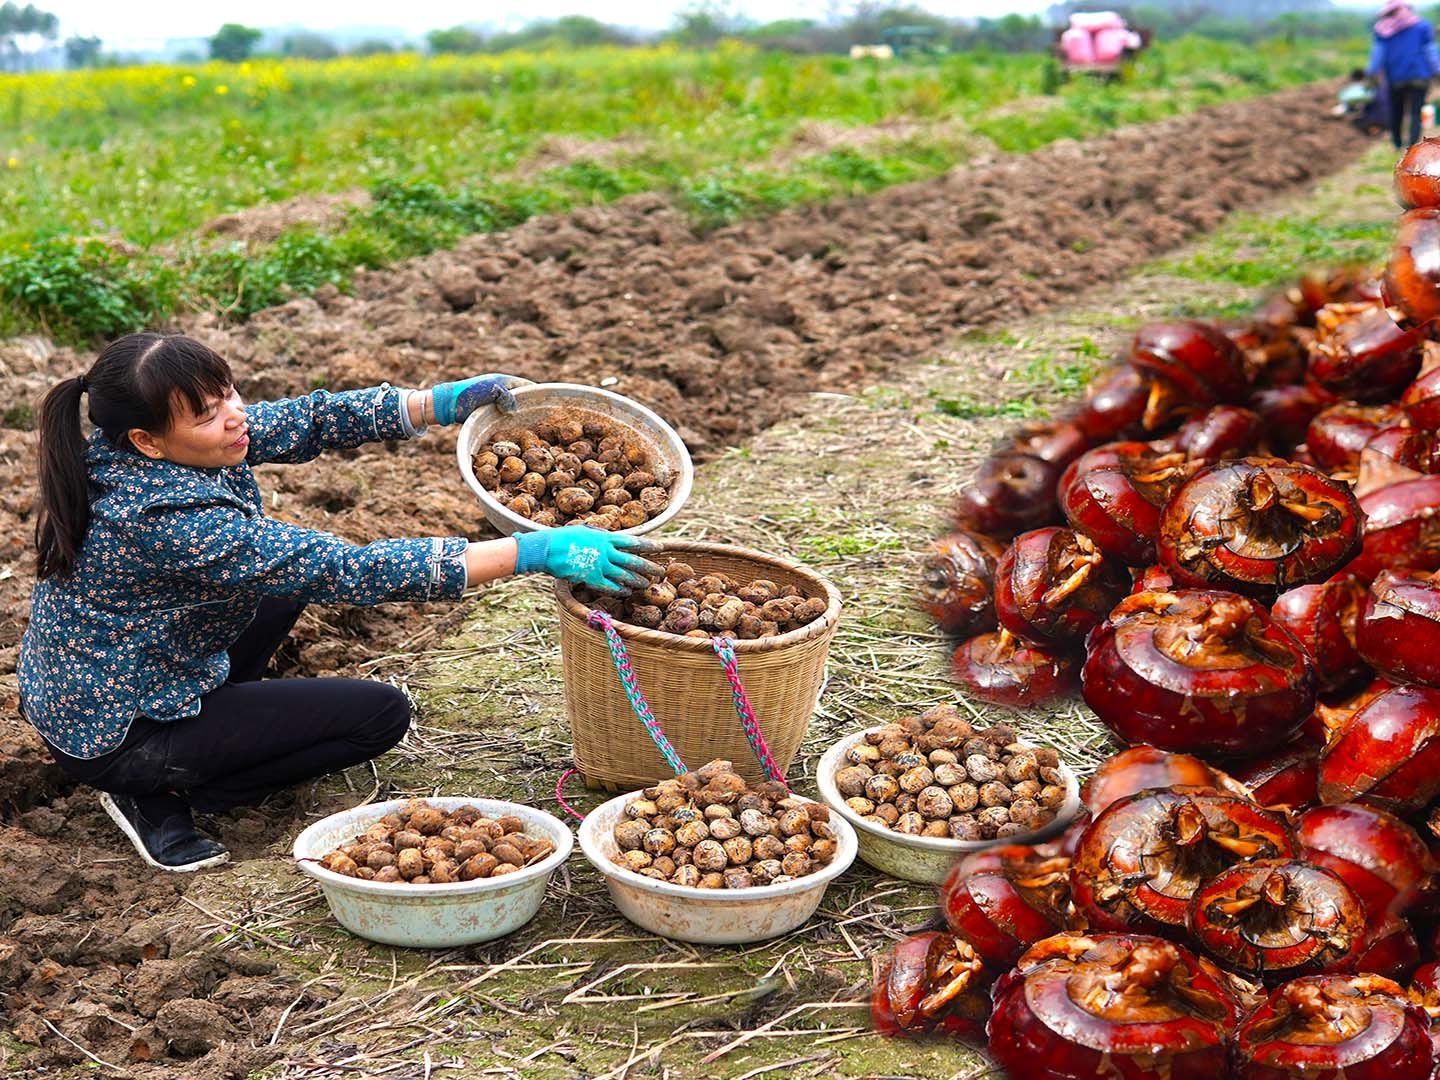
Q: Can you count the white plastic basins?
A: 4